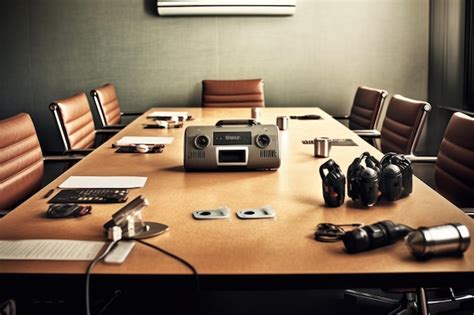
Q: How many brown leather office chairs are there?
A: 7